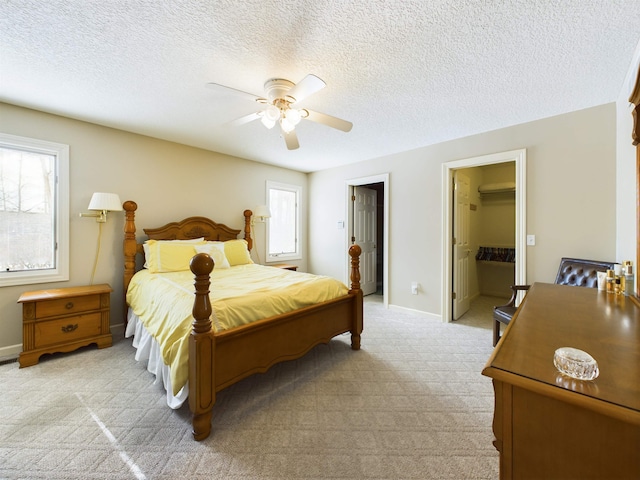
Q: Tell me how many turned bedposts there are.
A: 4